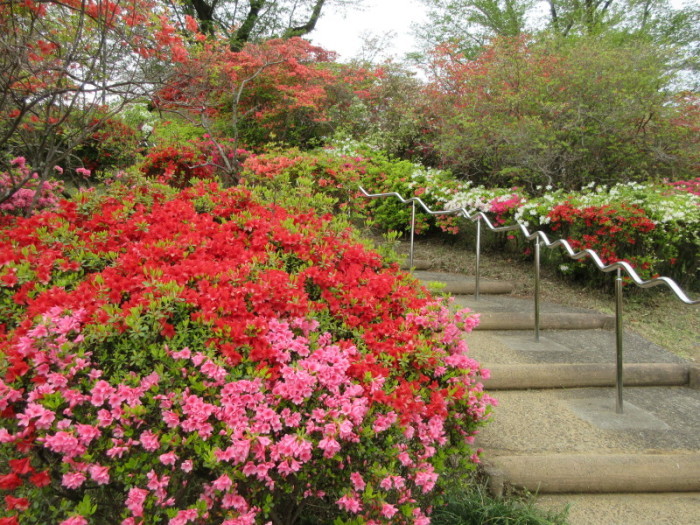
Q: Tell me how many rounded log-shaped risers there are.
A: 5